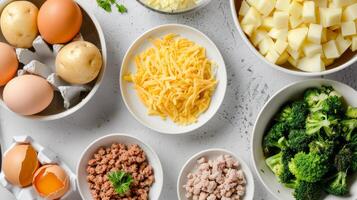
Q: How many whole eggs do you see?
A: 3